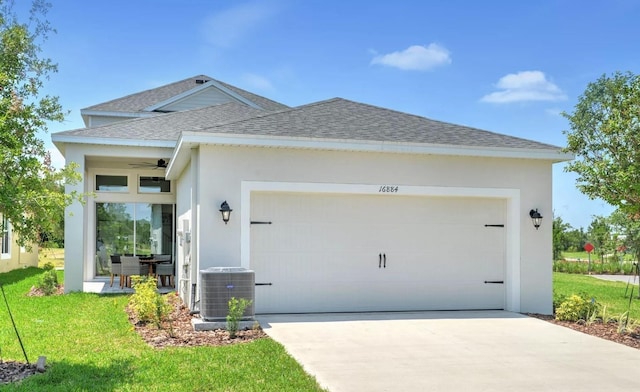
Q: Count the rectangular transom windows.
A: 2